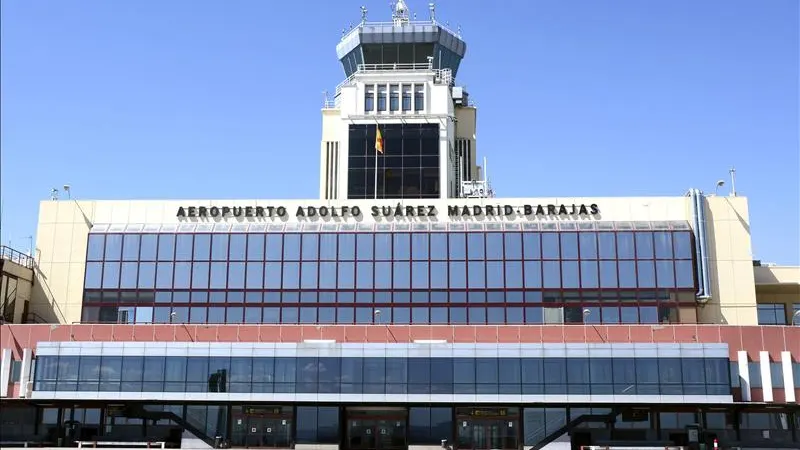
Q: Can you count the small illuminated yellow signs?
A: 2